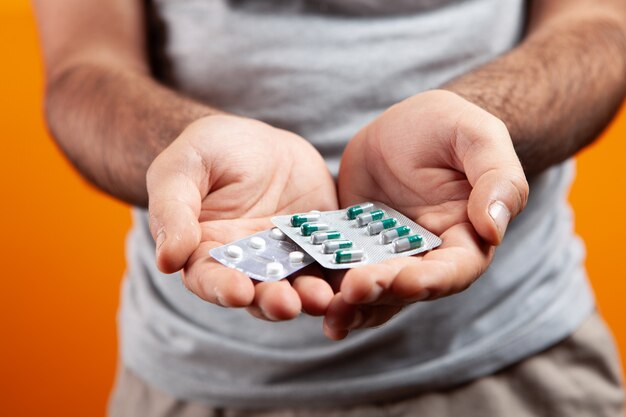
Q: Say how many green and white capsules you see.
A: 10